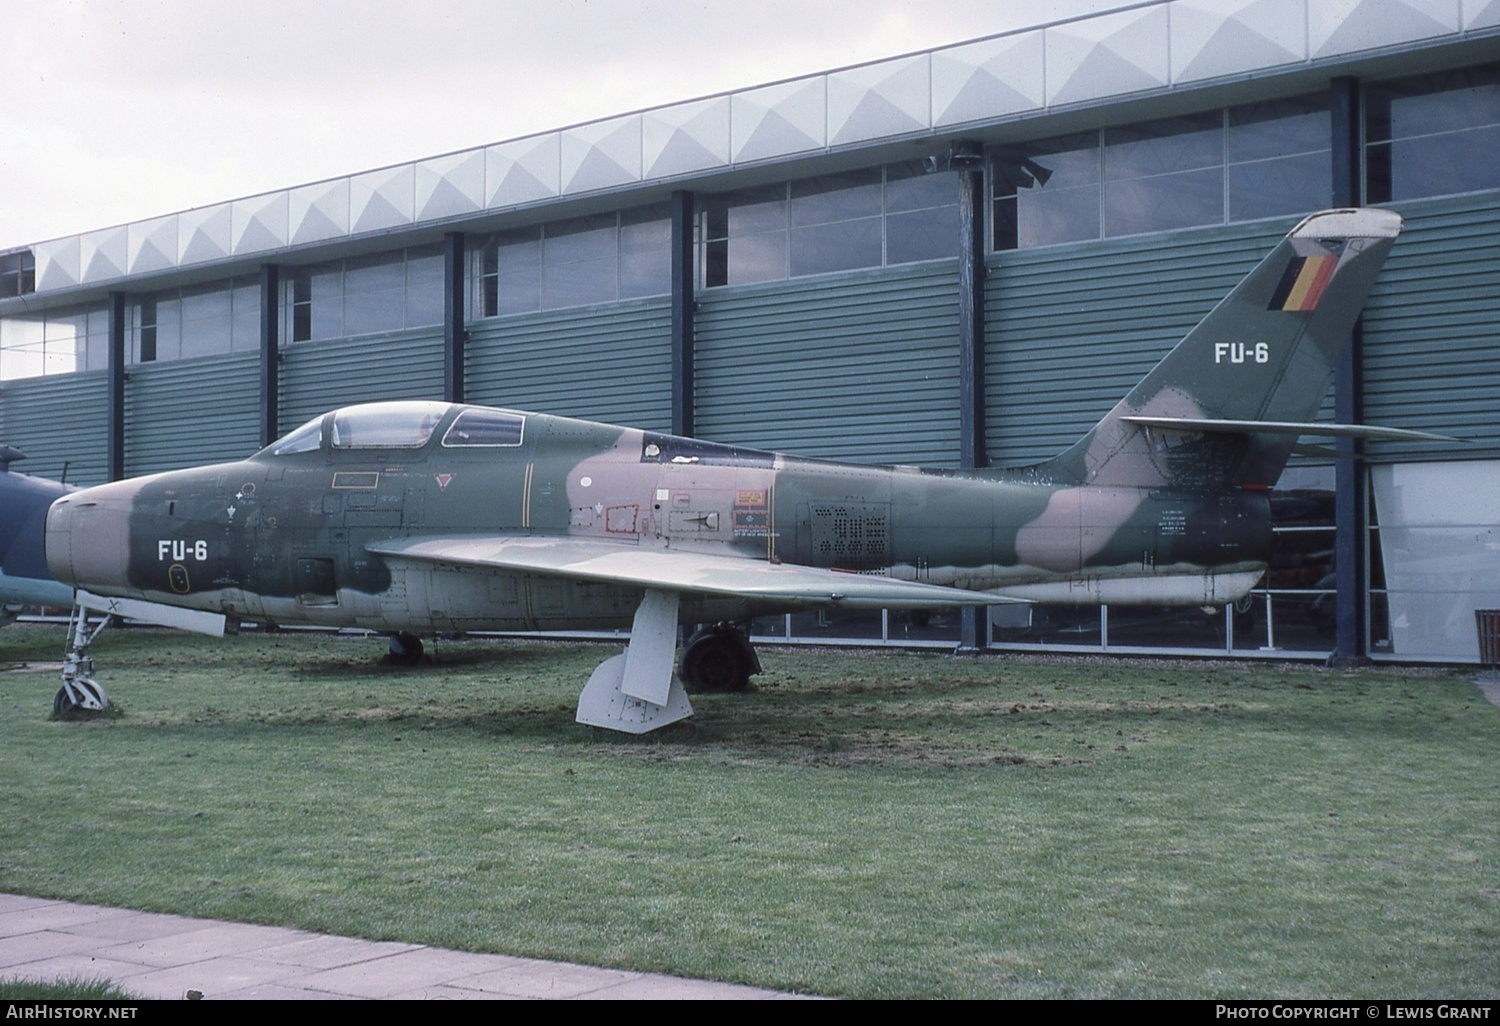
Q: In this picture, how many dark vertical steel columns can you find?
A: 6